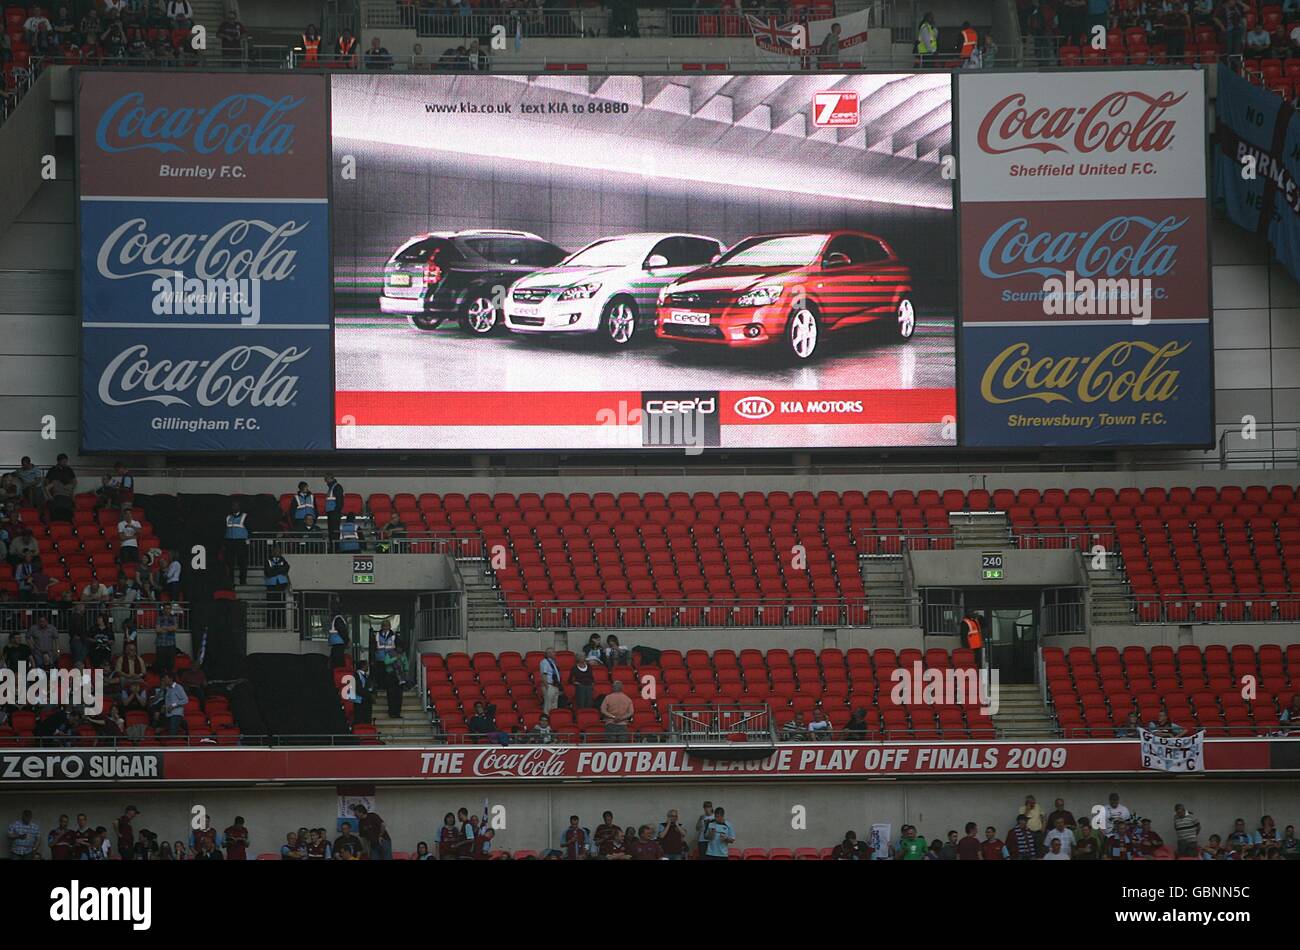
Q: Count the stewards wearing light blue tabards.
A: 8